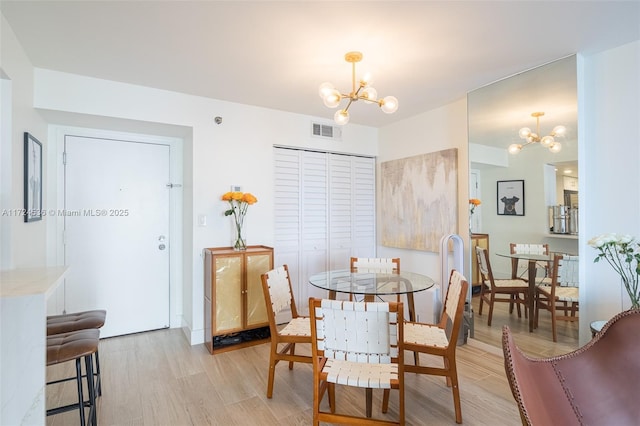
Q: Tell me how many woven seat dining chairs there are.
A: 4